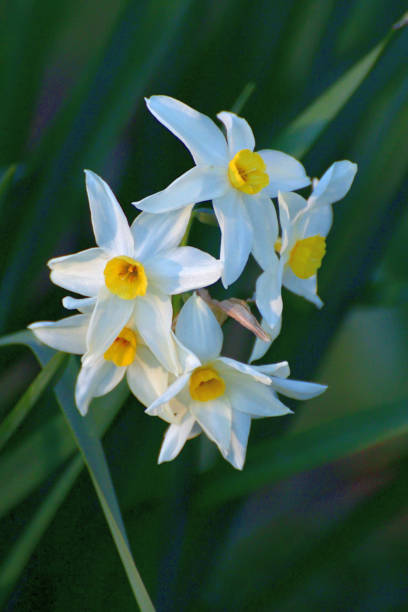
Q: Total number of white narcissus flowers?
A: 5